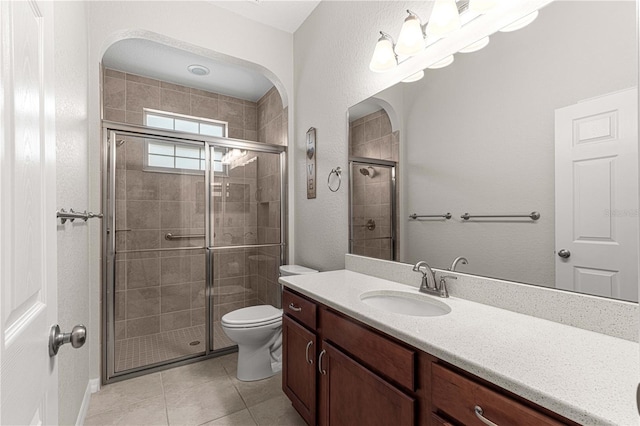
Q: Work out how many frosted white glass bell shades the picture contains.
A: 4